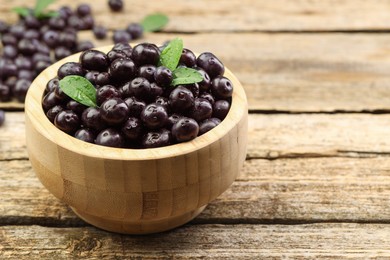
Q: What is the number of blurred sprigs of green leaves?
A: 2